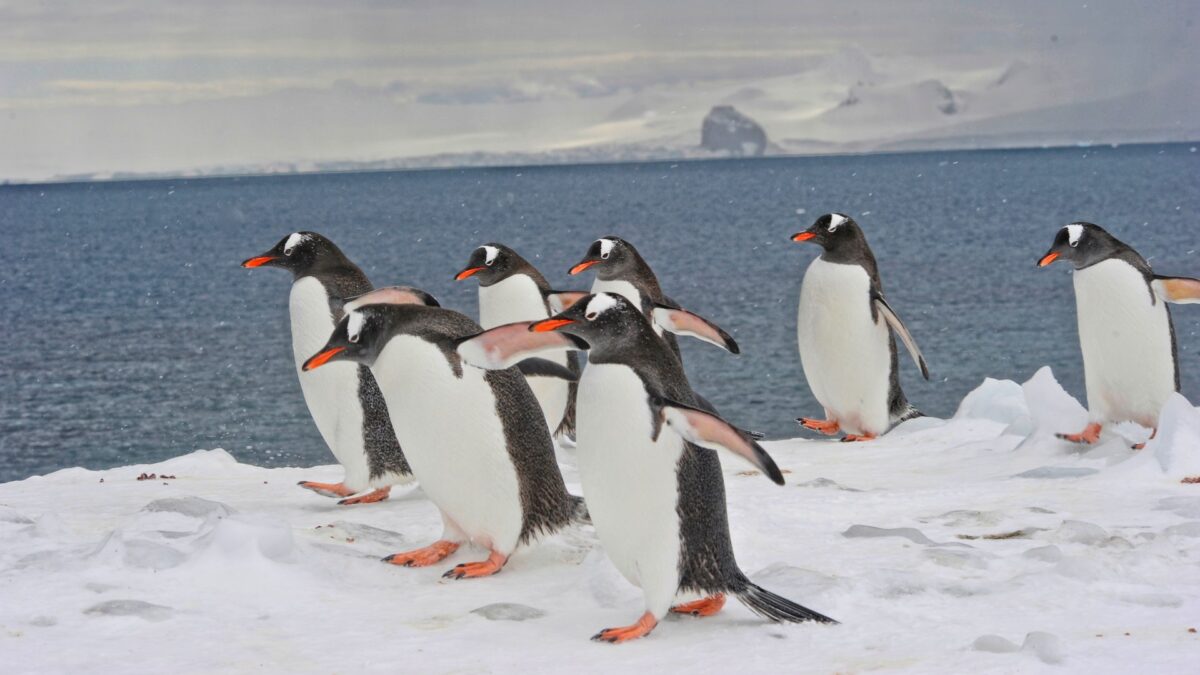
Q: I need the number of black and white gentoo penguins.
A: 7